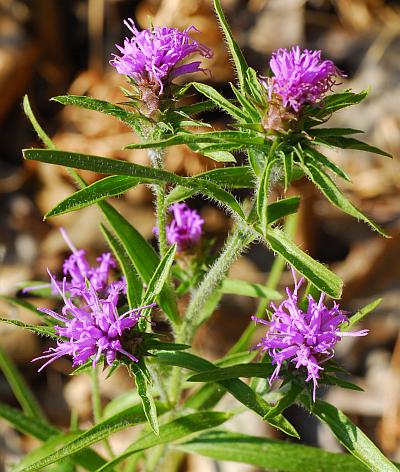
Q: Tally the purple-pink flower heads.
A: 6